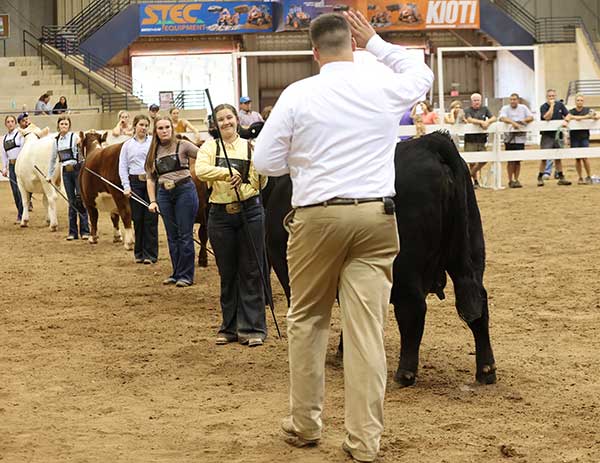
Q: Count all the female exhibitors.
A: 5